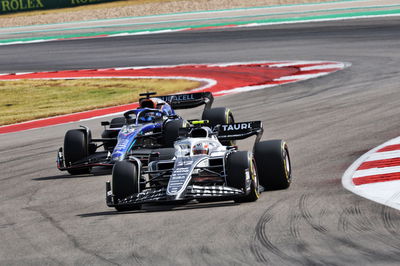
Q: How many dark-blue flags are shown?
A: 0